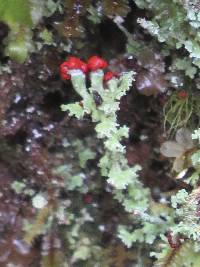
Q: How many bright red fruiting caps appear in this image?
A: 3